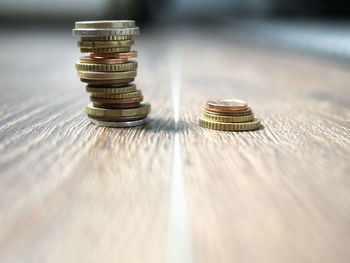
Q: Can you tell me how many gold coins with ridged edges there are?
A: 7